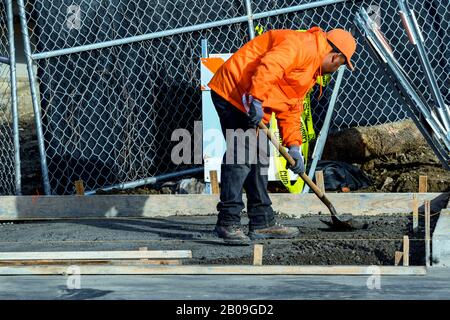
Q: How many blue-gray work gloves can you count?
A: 2